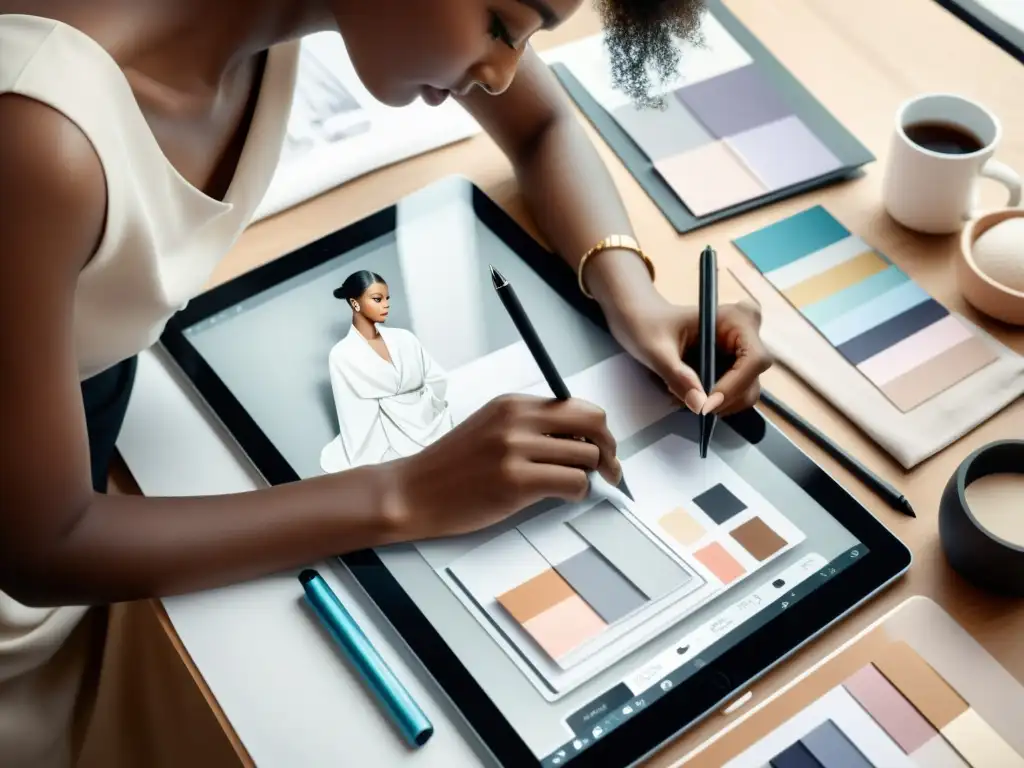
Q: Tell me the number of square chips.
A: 4